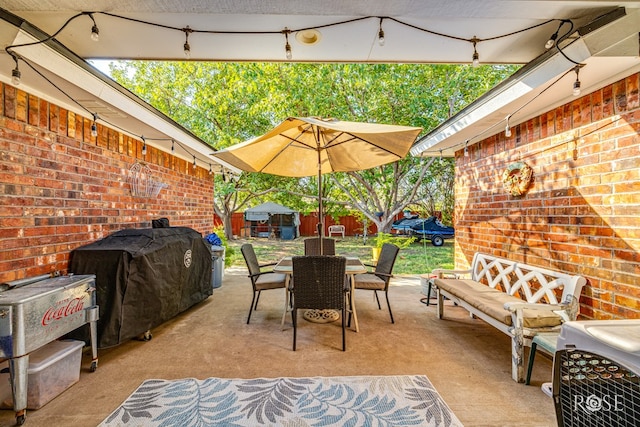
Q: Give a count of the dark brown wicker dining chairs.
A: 4